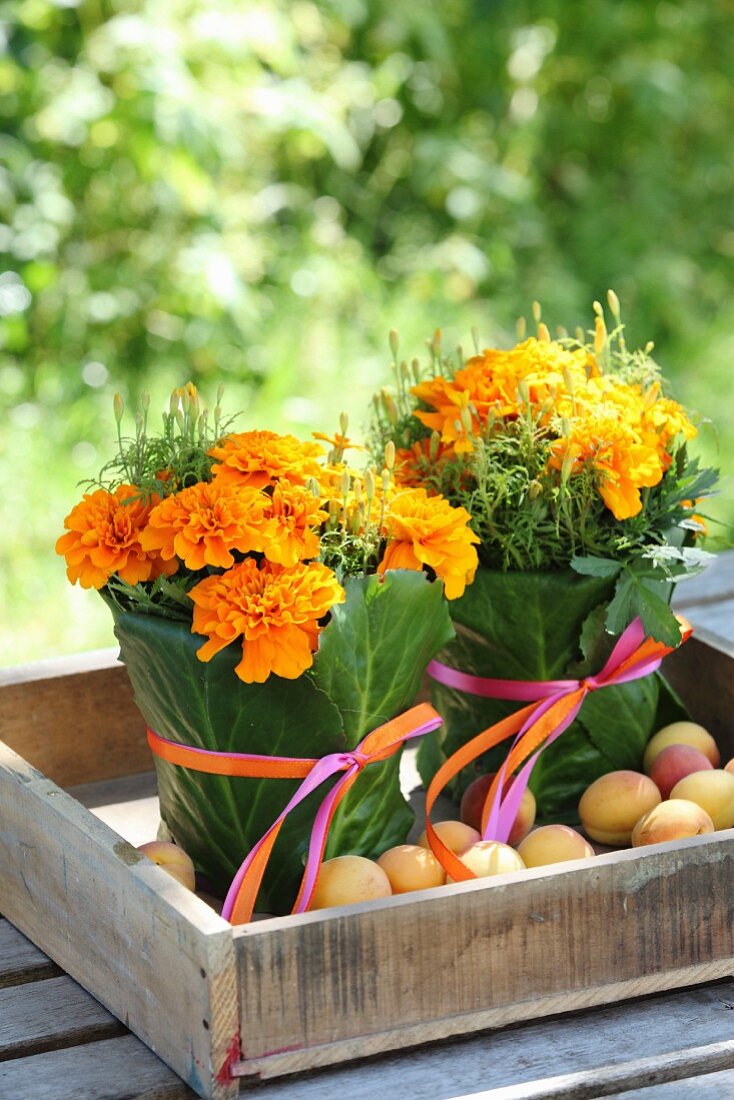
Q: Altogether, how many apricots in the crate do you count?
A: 13